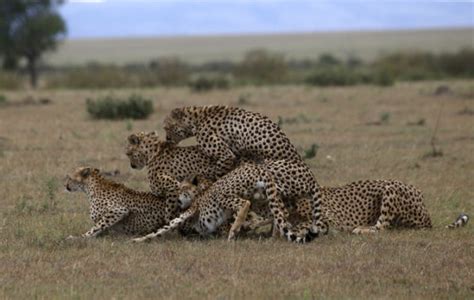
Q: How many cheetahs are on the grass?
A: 5